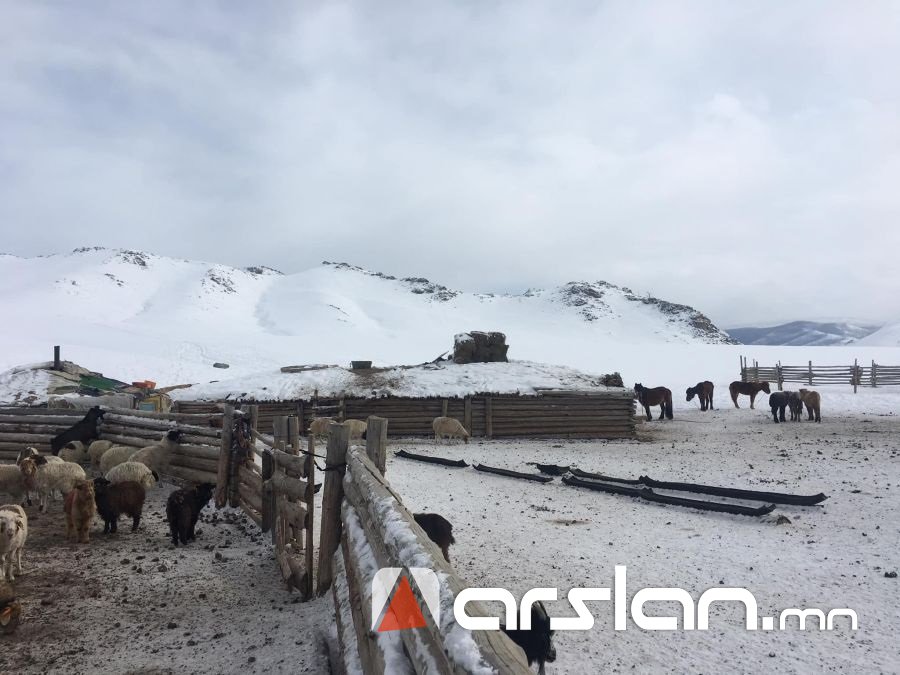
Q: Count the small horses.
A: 3